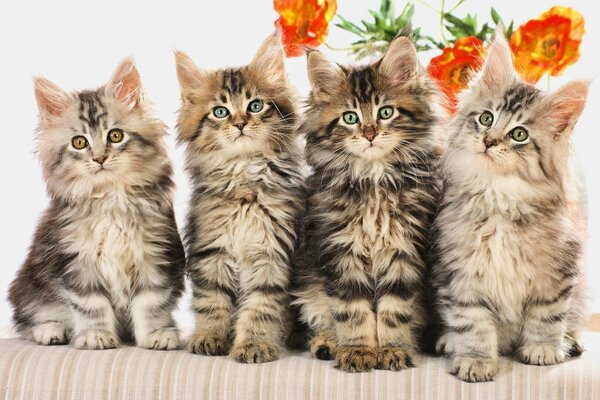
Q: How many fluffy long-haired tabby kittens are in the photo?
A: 4